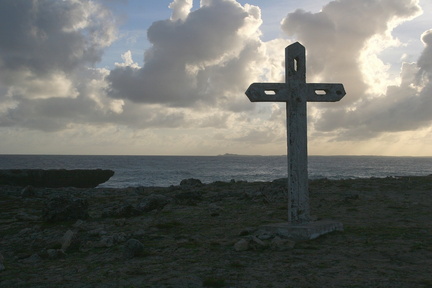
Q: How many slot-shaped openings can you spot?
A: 3